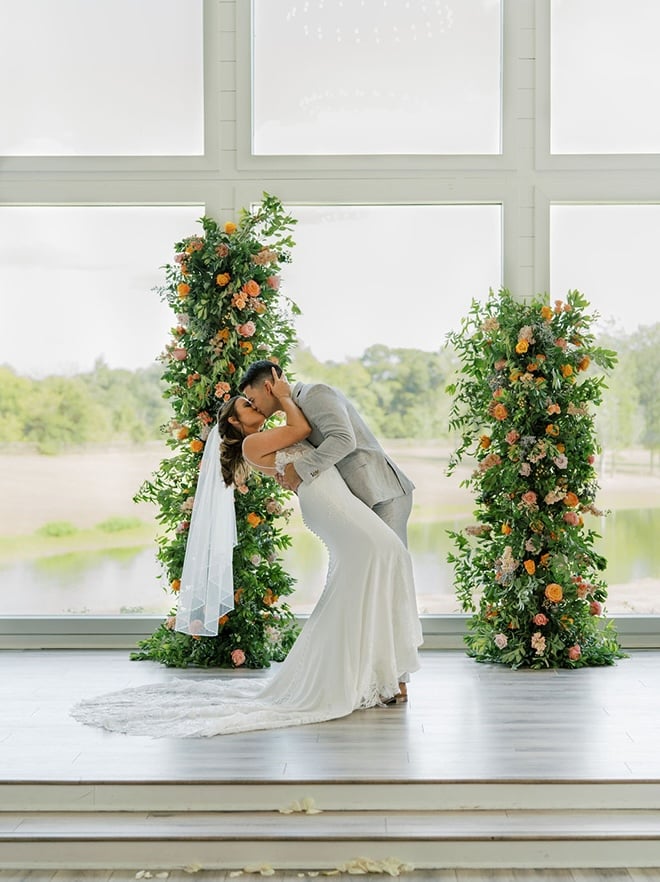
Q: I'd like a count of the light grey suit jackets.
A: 1